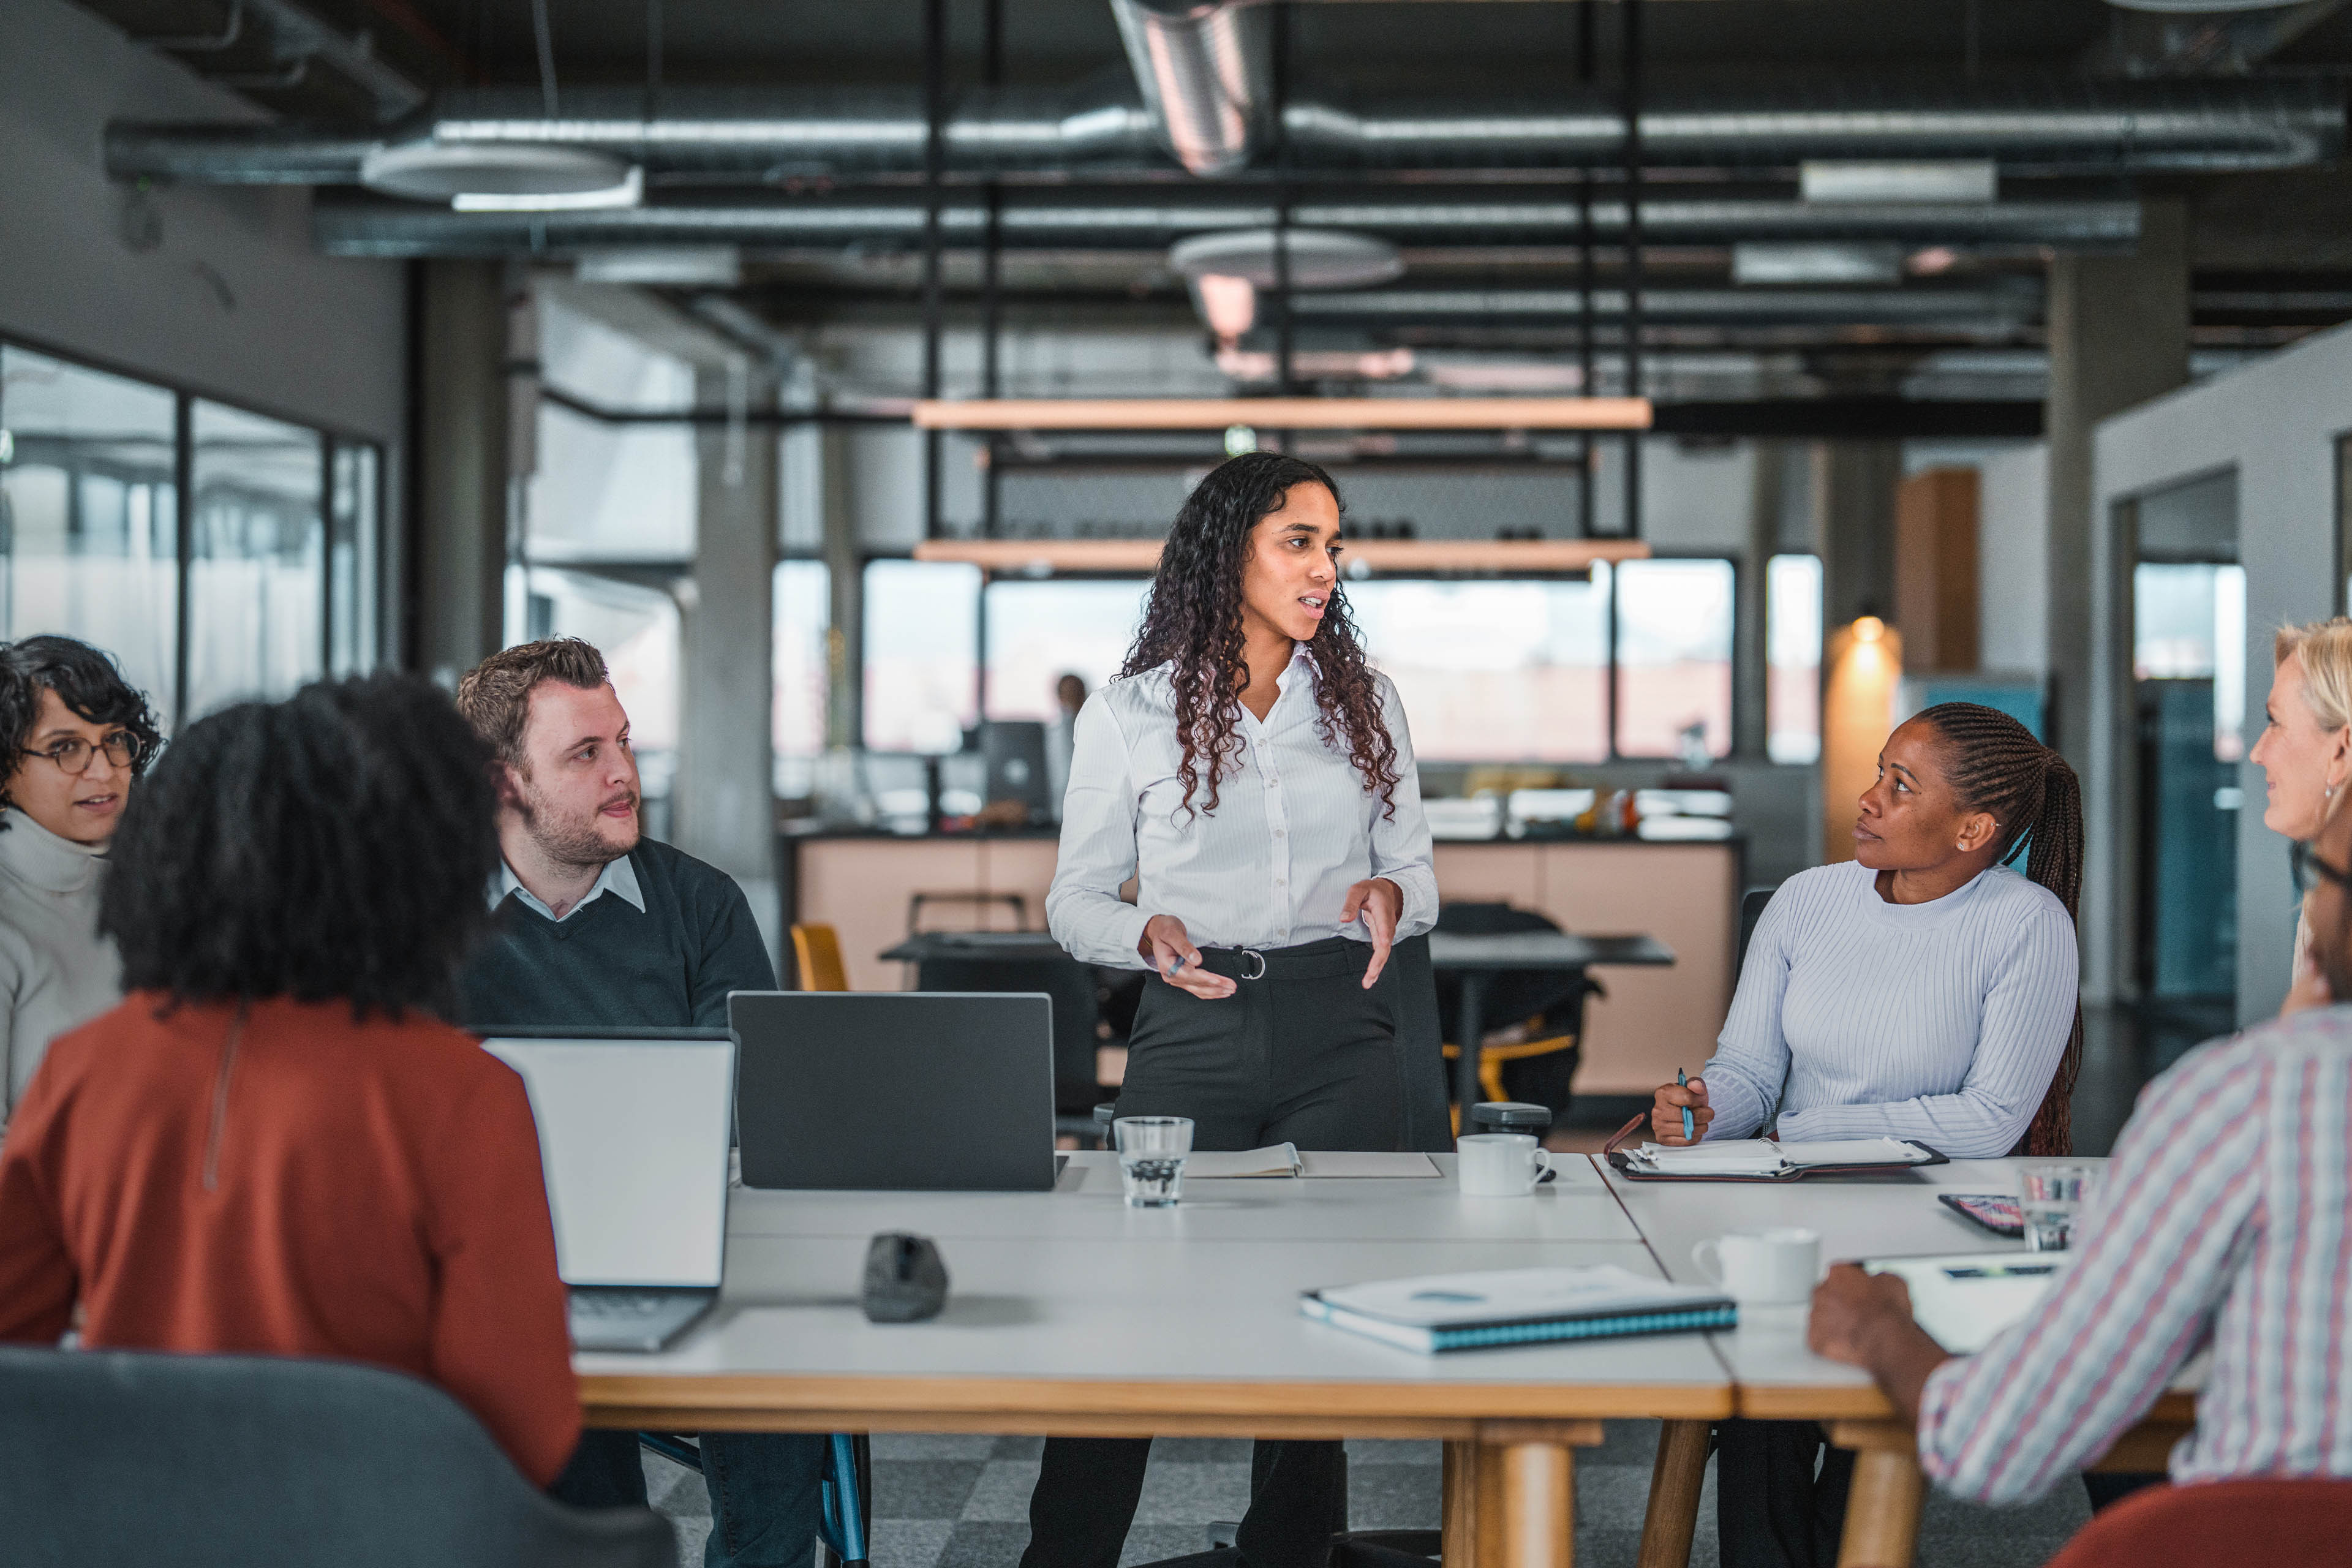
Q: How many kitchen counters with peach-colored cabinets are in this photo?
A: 1